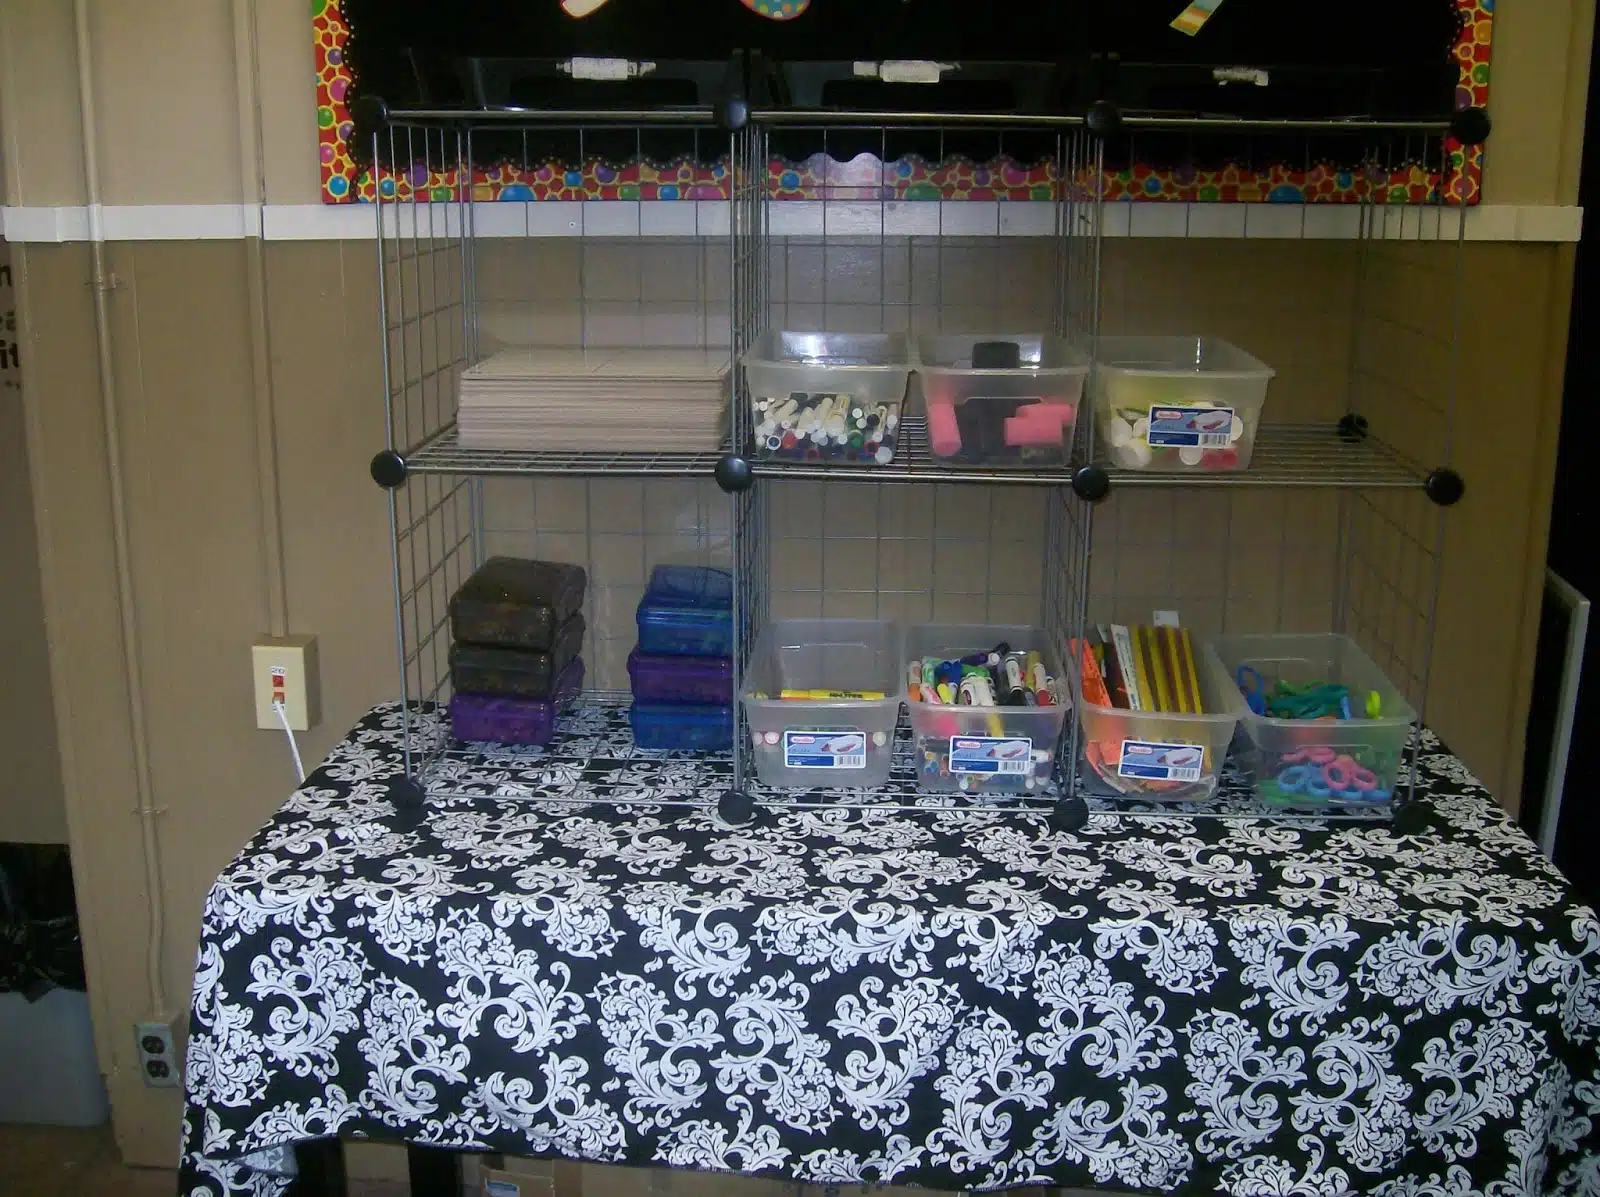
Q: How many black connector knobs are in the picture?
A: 13